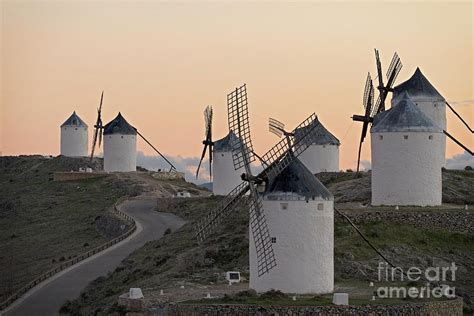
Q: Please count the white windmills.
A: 7